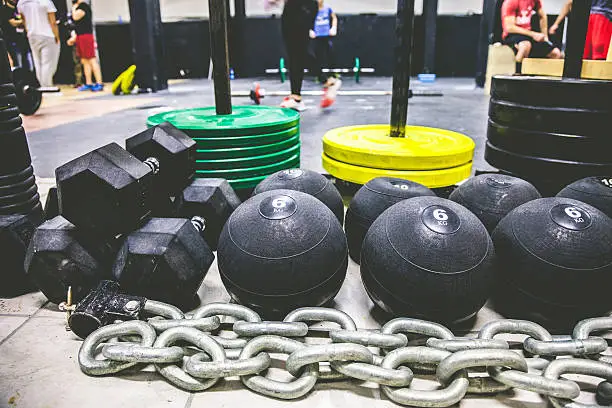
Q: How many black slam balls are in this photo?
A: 7